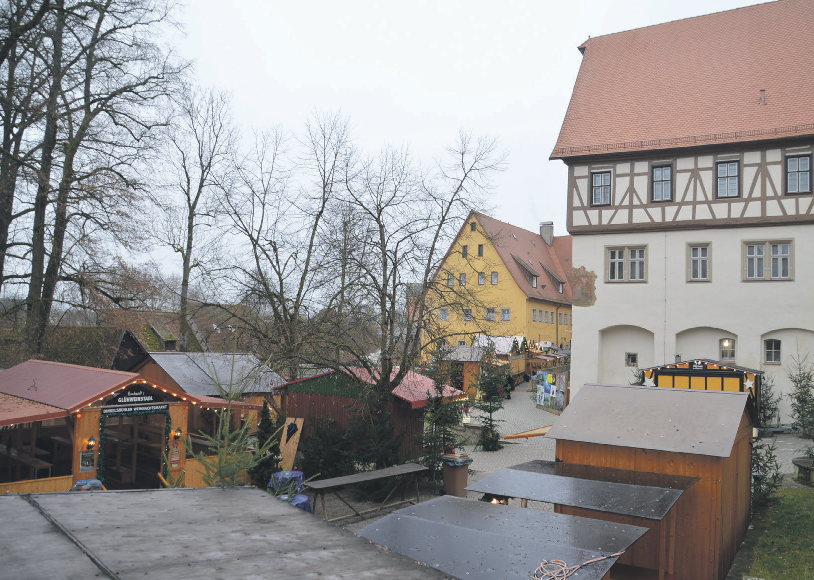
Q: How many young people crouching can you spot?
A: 0